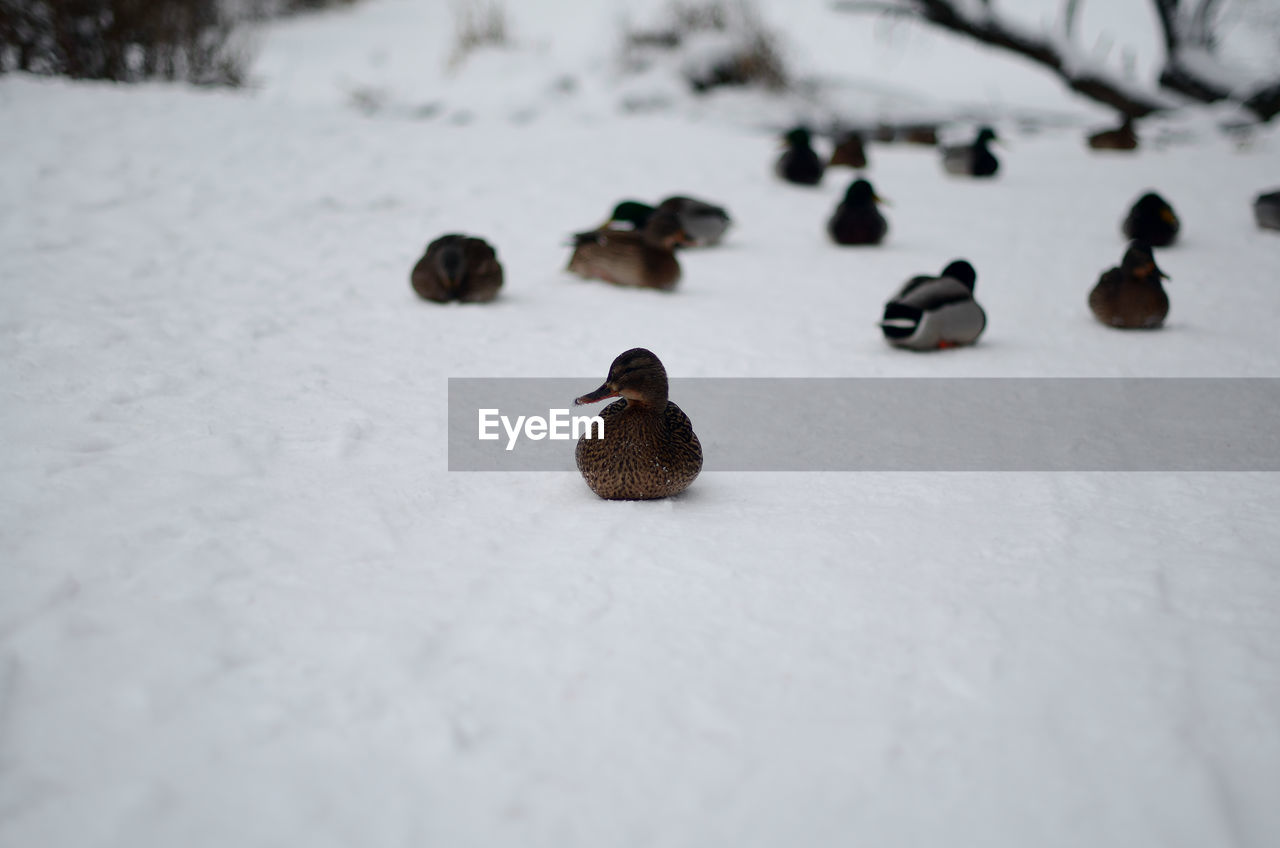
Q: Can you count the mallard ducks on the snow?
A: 13